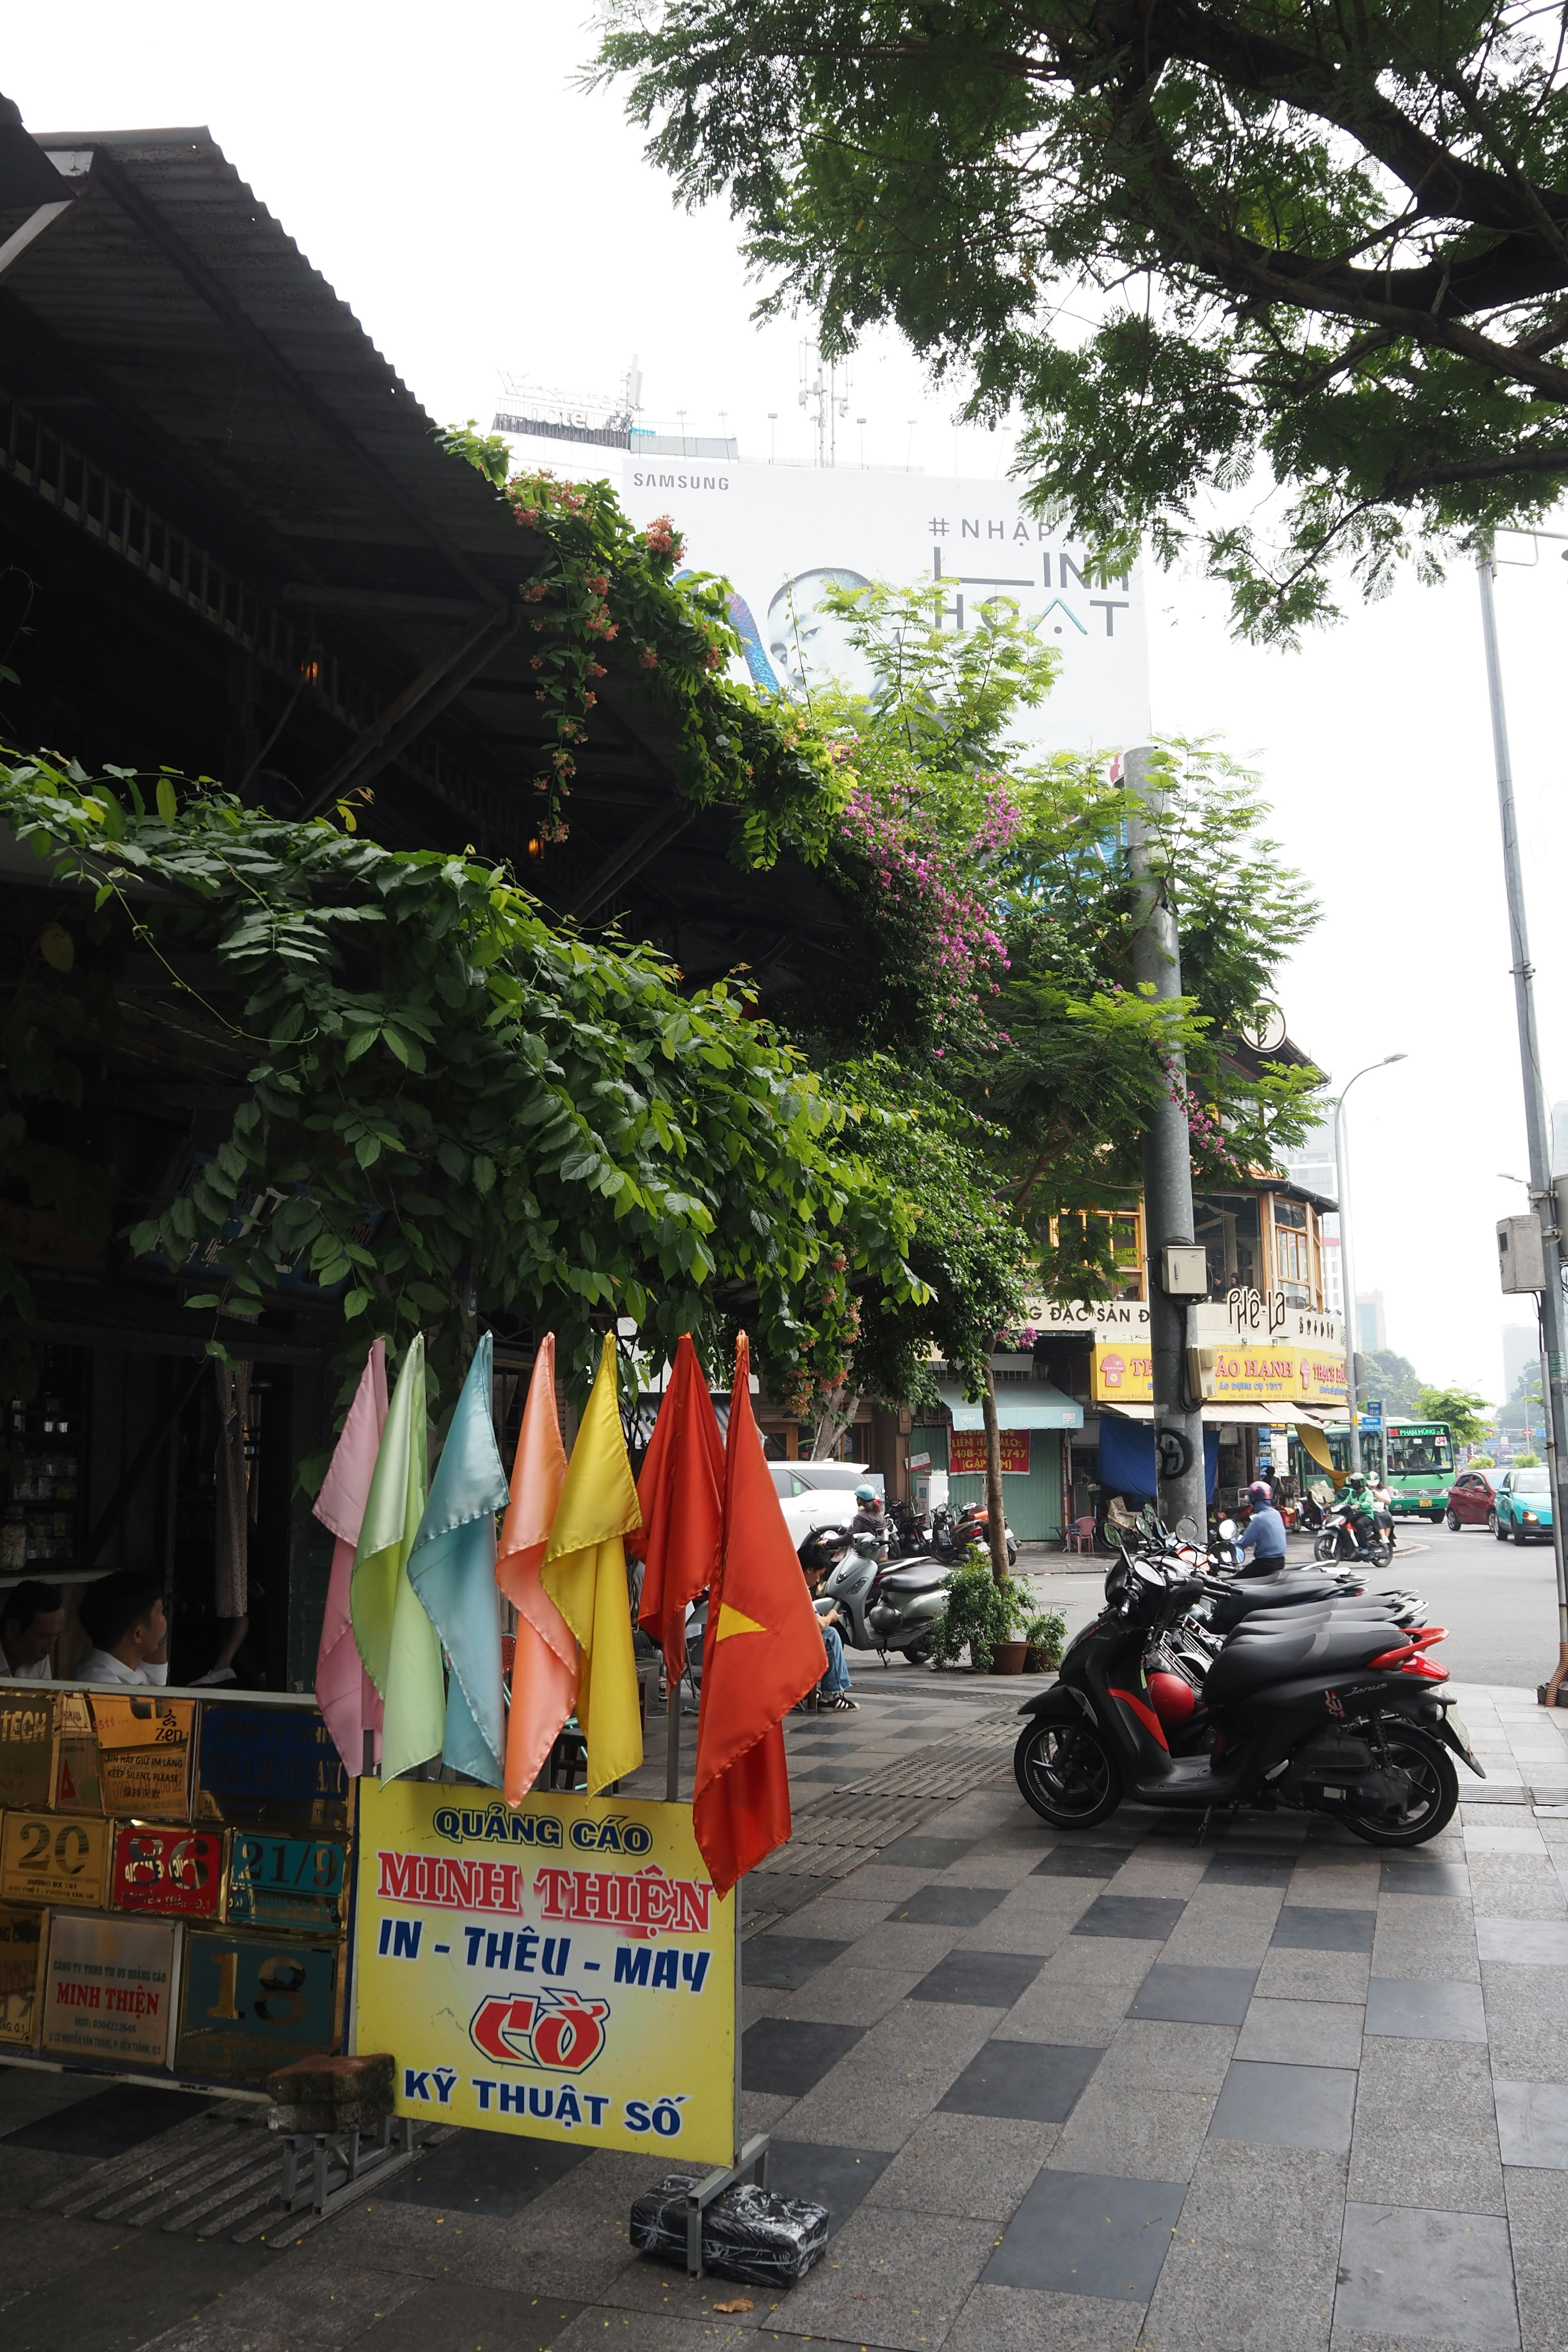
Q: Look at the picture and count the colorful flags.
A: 7